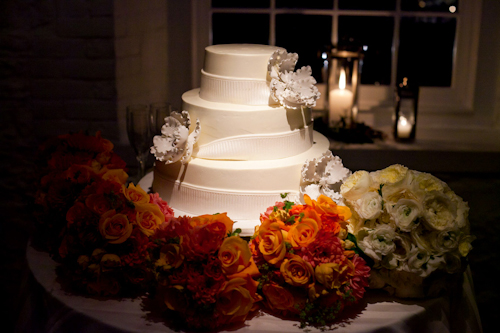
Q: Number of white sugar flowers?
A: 3